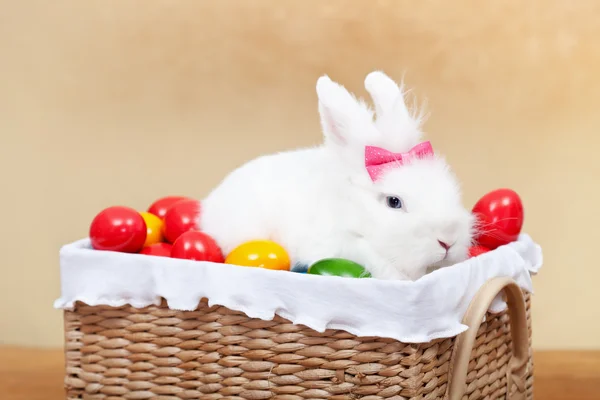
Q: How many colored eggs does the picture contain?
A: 11